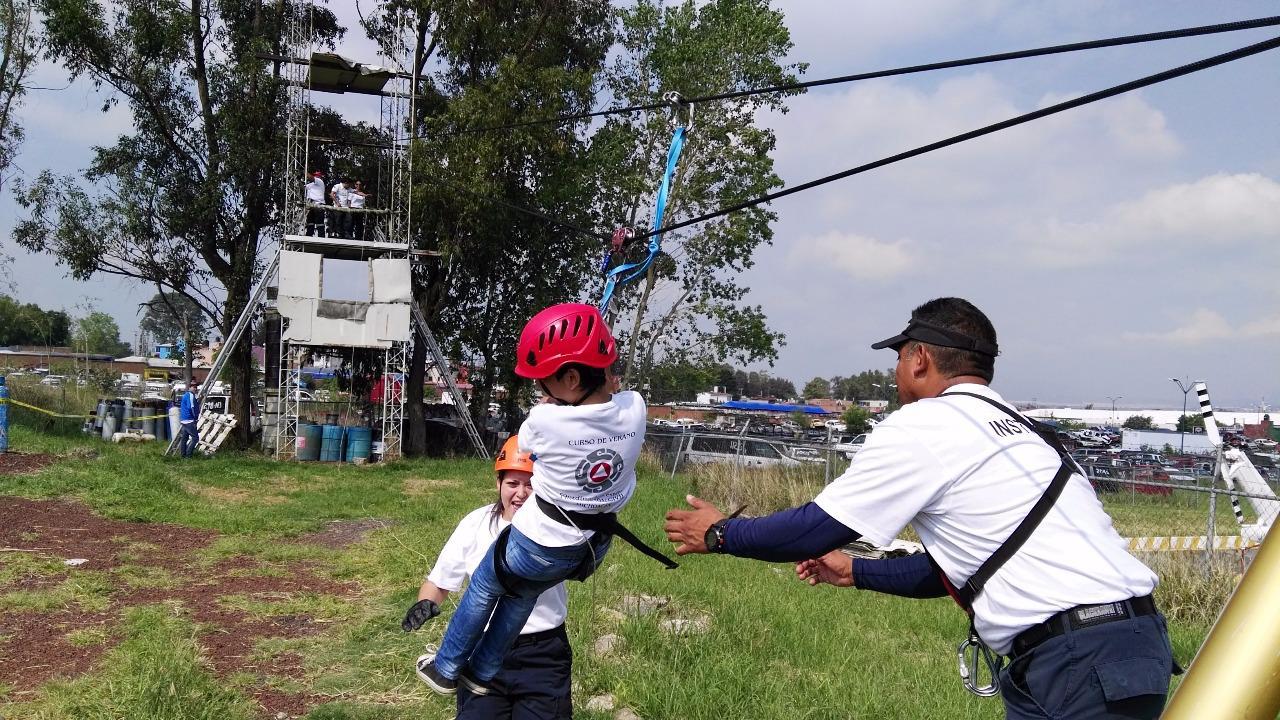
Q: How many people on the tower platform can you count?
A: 3